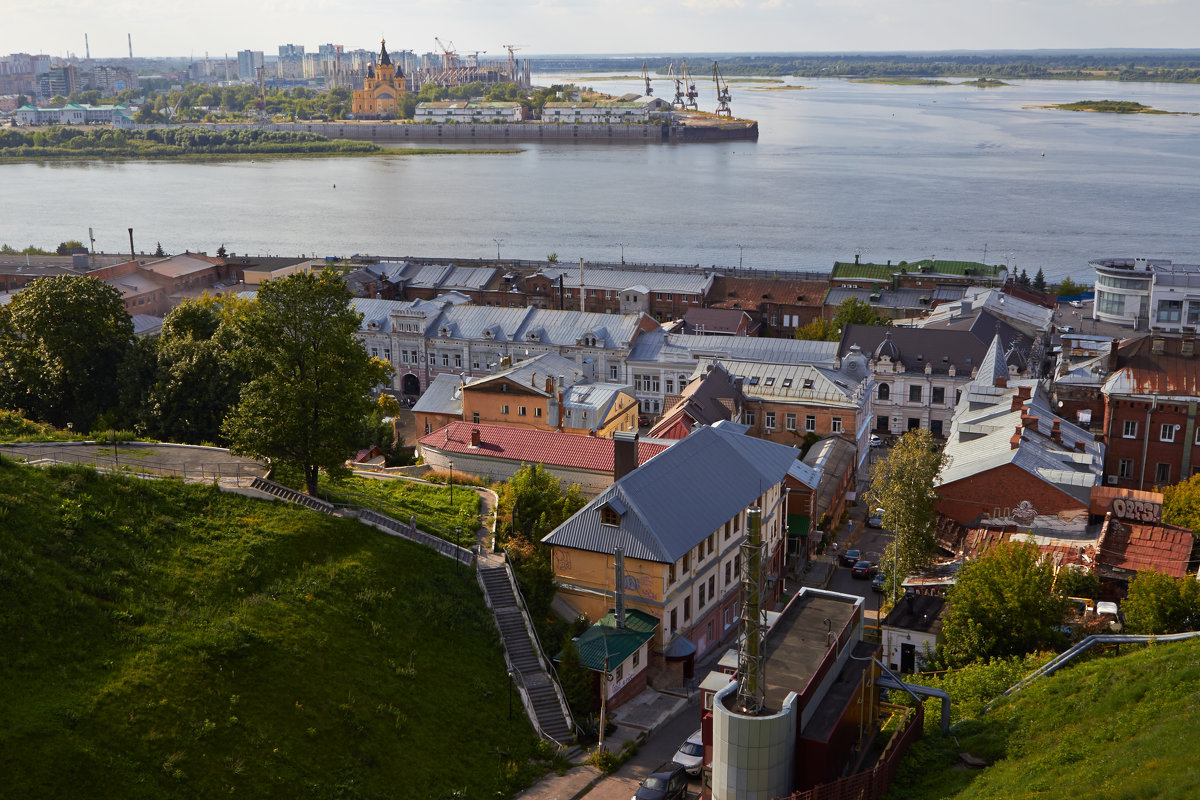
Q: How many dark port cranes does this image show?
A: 4